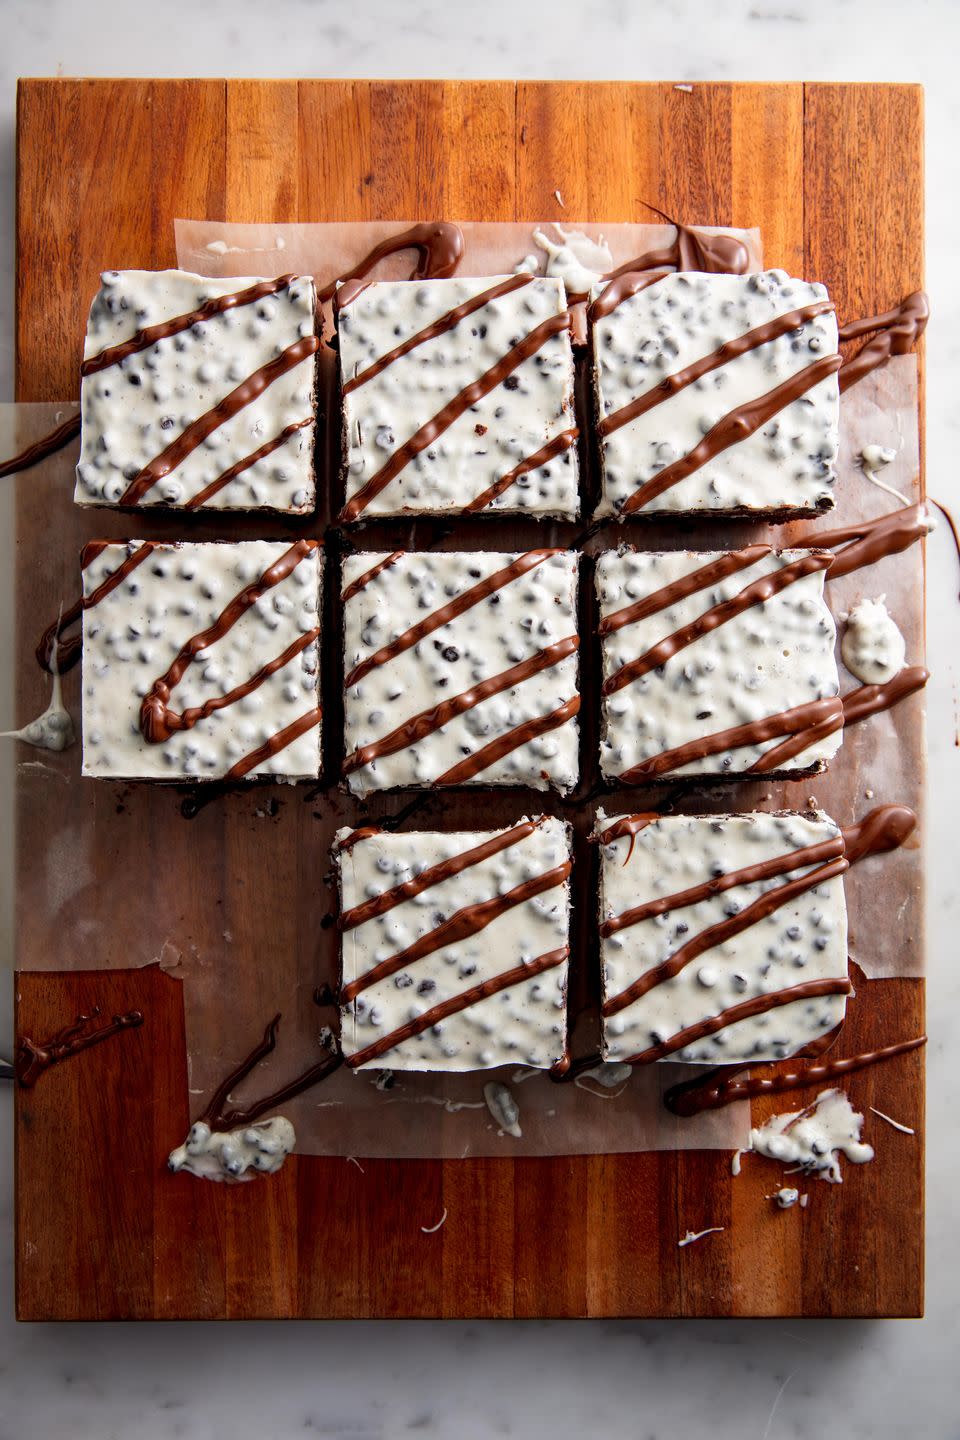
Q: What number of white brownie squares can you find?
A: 8